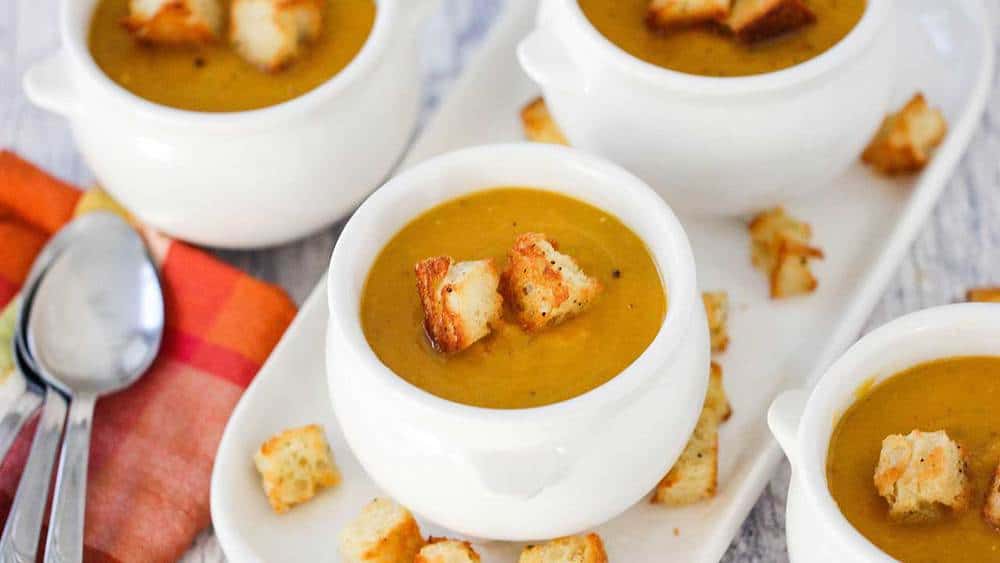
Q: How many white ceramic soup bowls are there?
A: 4